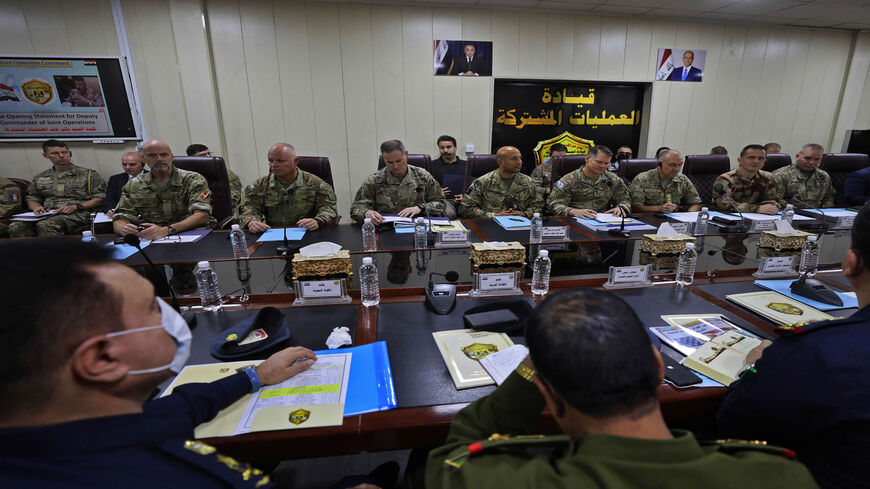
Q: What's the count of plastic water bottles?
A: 12